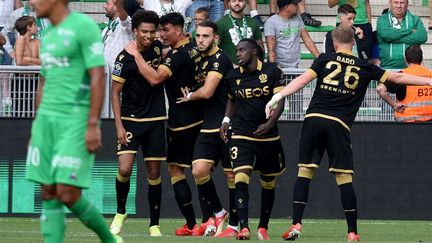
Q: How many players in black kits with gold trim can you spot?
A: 5